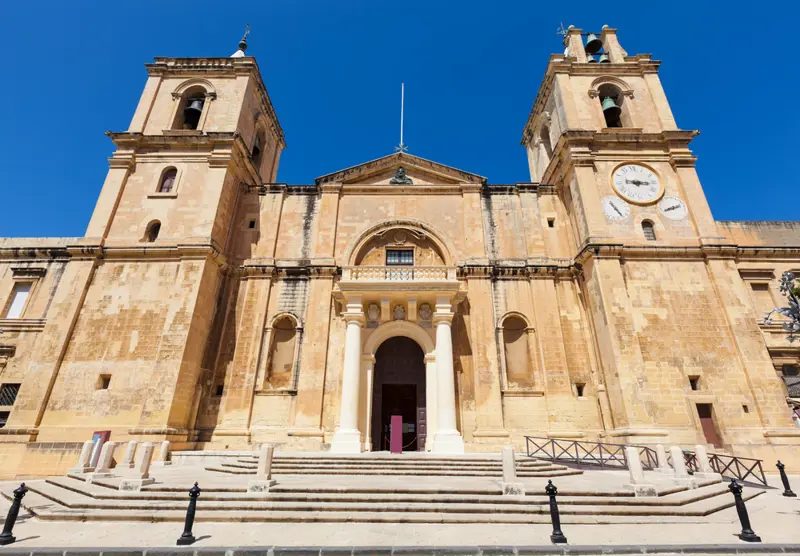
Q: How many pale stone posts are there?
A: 11